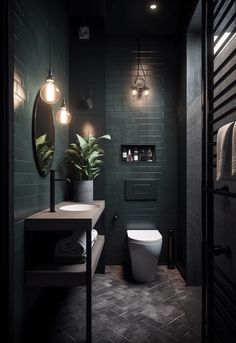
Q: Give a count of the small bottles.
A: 5